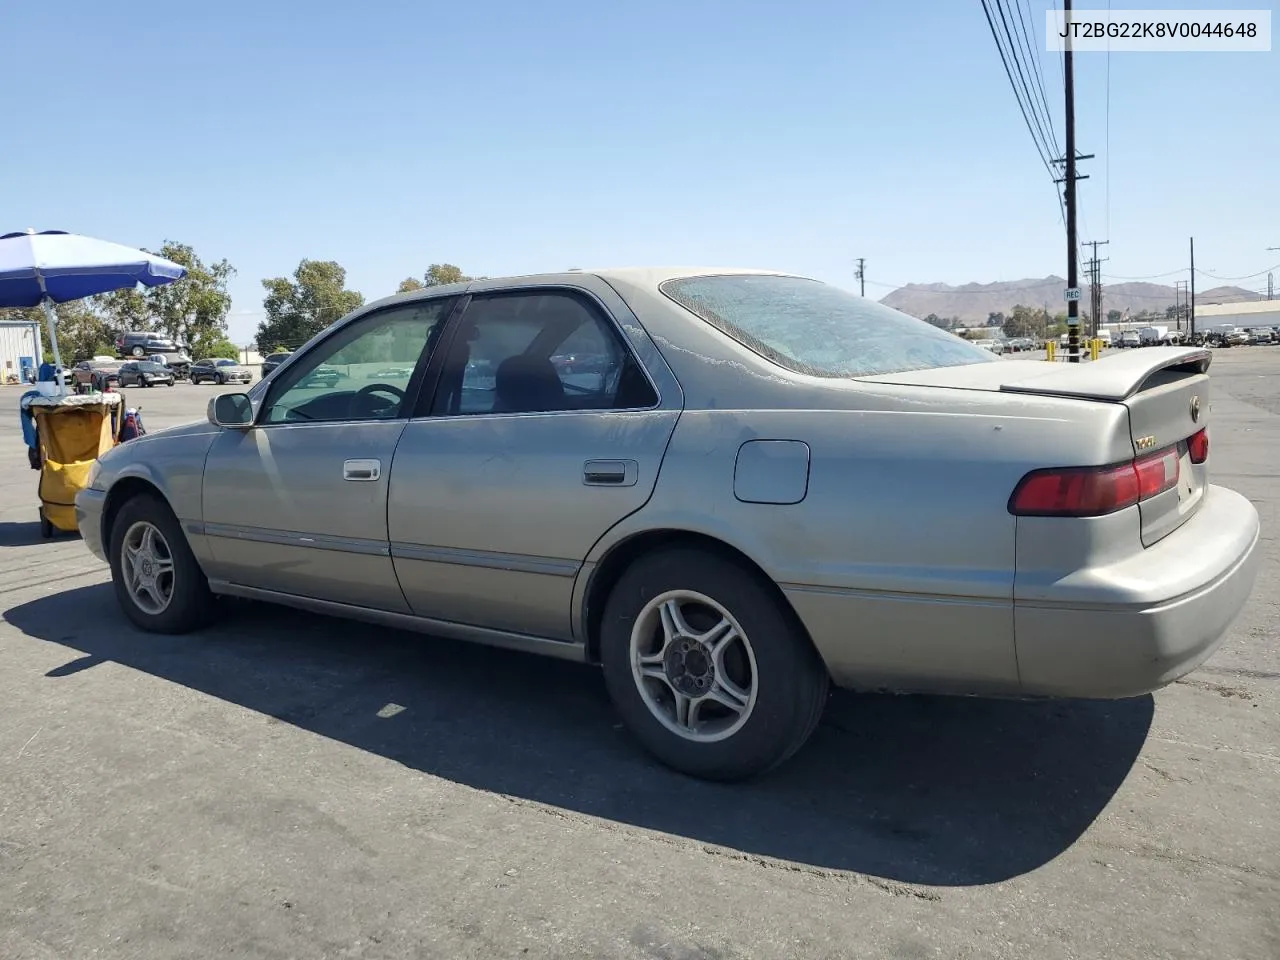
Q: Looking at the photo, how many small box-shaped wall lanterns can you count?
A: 0